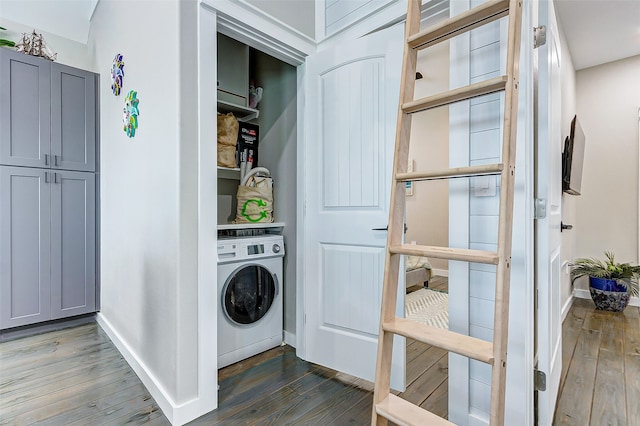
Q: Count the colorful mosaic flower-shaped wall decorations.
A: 2